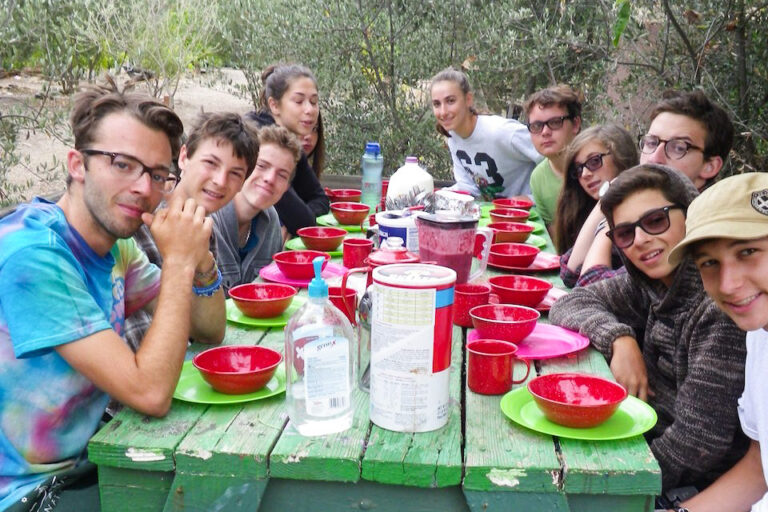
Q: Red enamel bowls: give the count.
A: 13